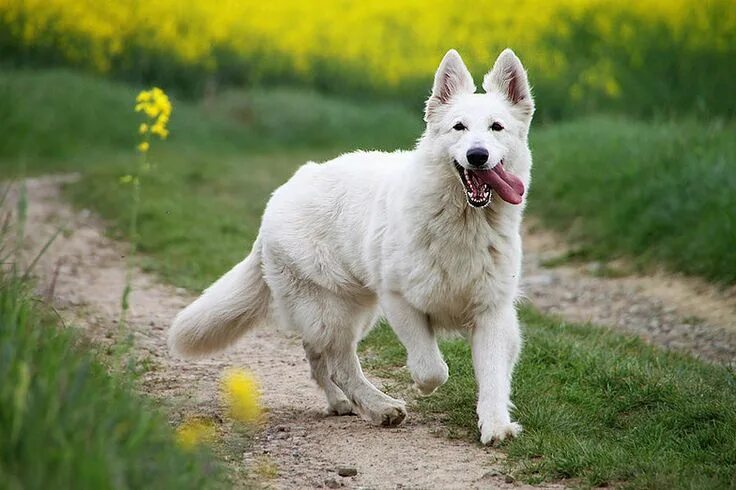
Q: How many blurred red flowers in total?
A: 0